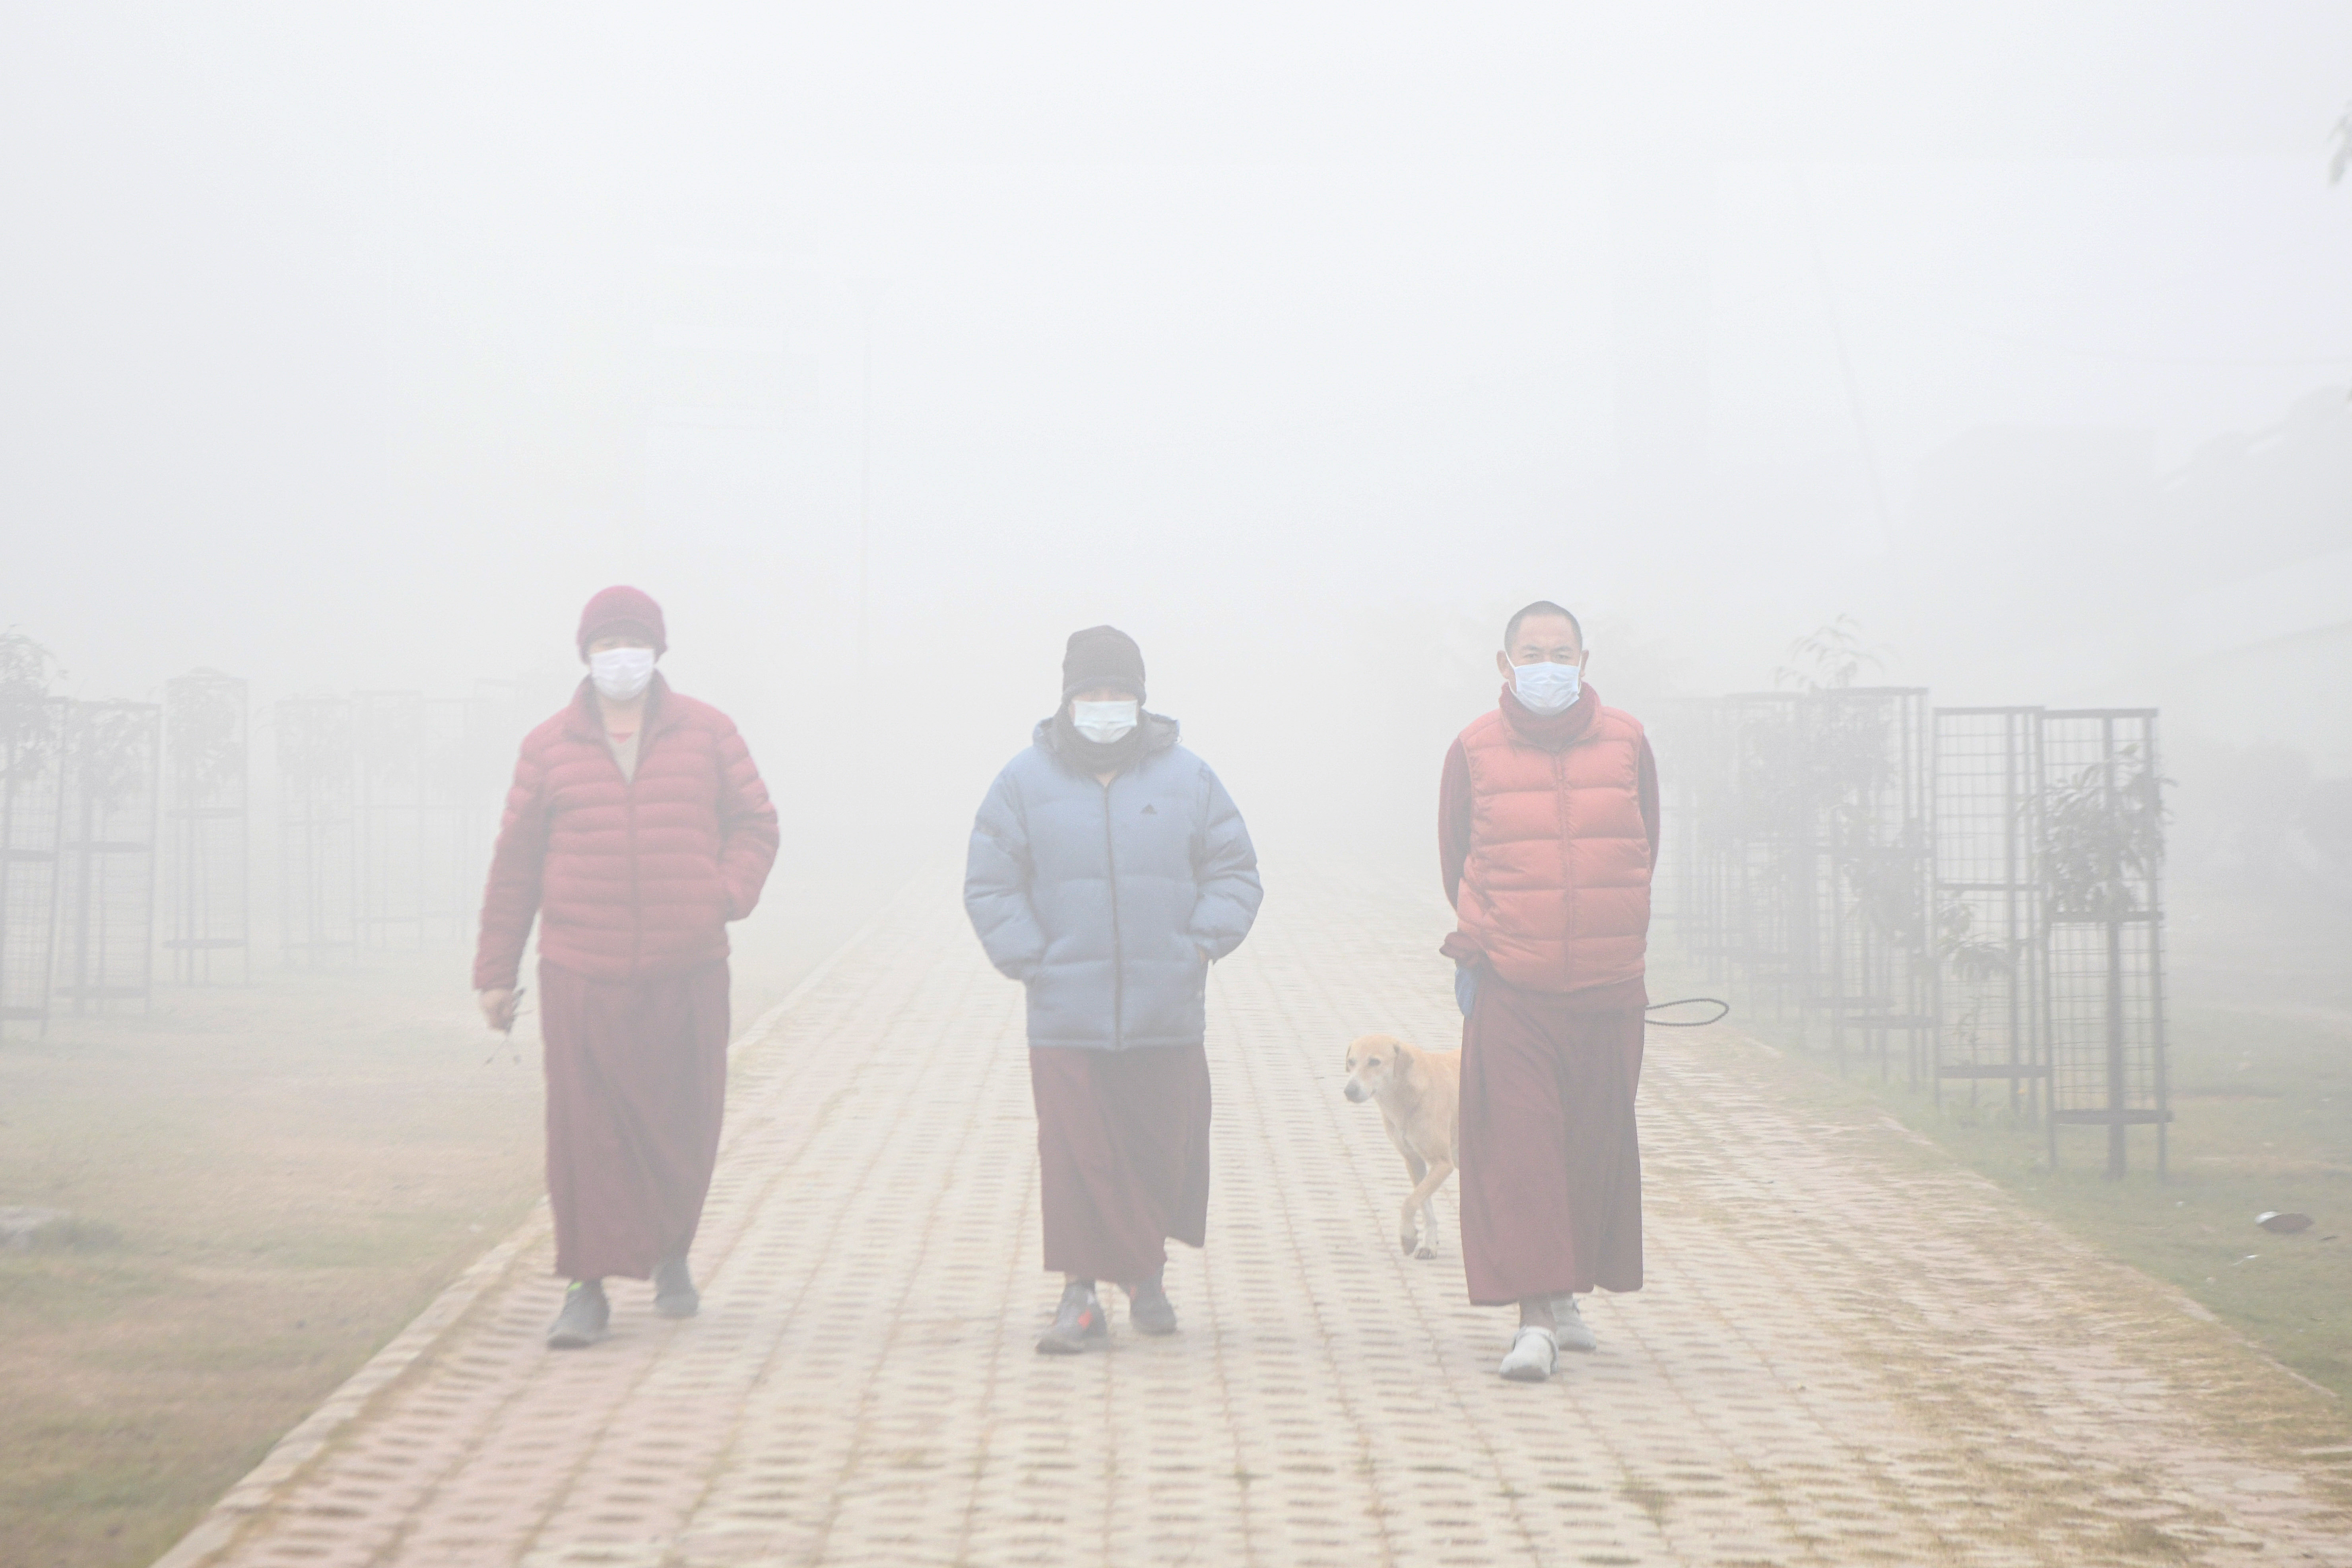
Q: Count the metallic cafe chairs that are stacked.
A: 0